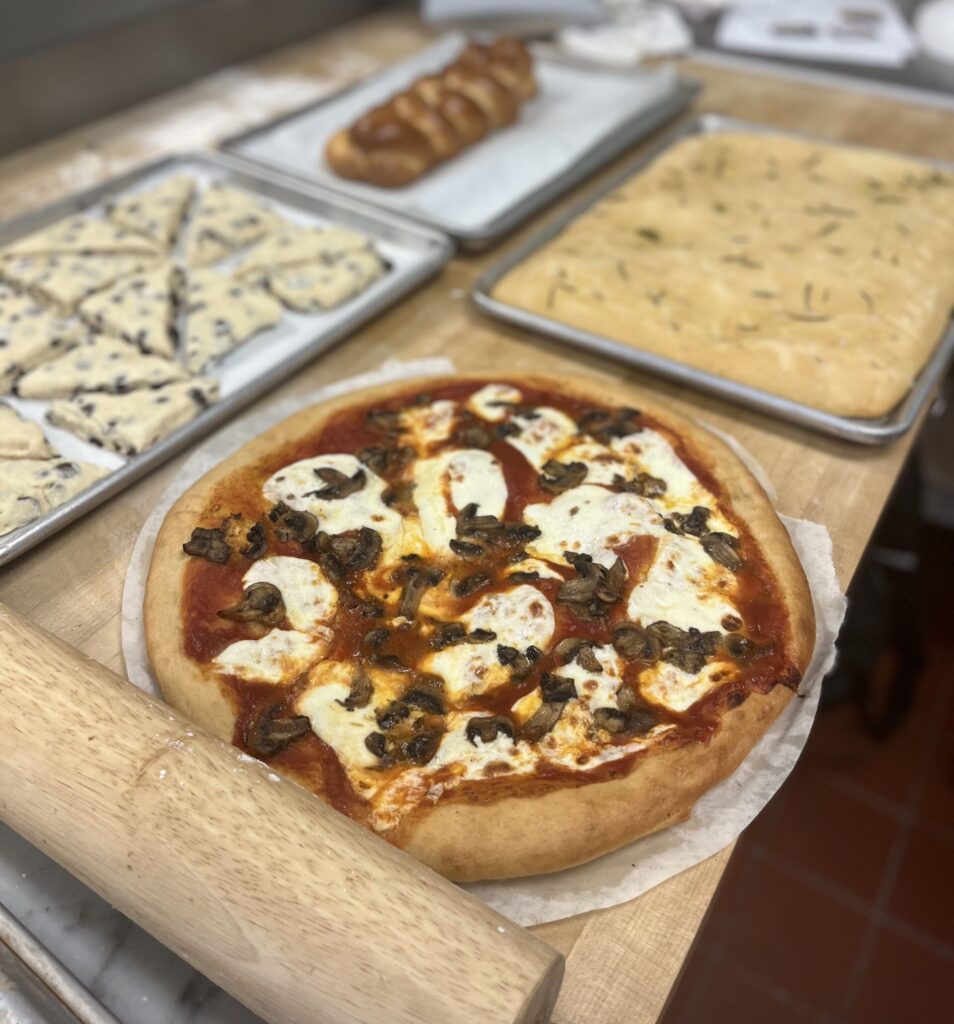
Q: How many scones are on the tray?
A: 13